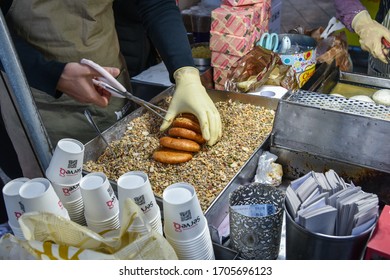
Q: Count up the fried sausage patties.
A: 5